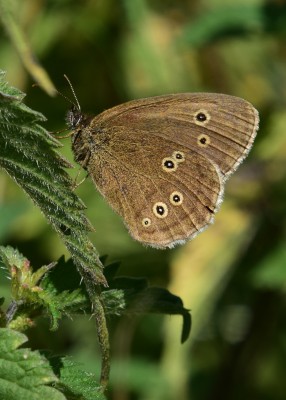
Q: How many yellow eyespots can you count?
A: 7